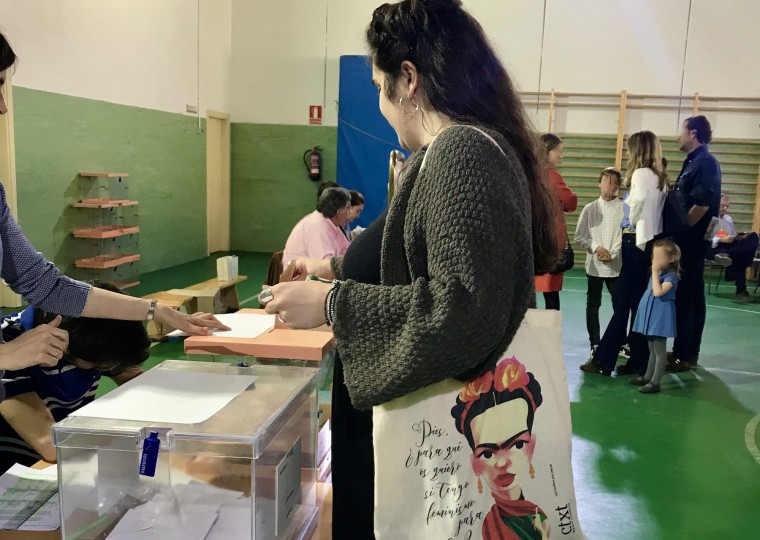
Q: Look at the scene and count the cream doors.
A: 2